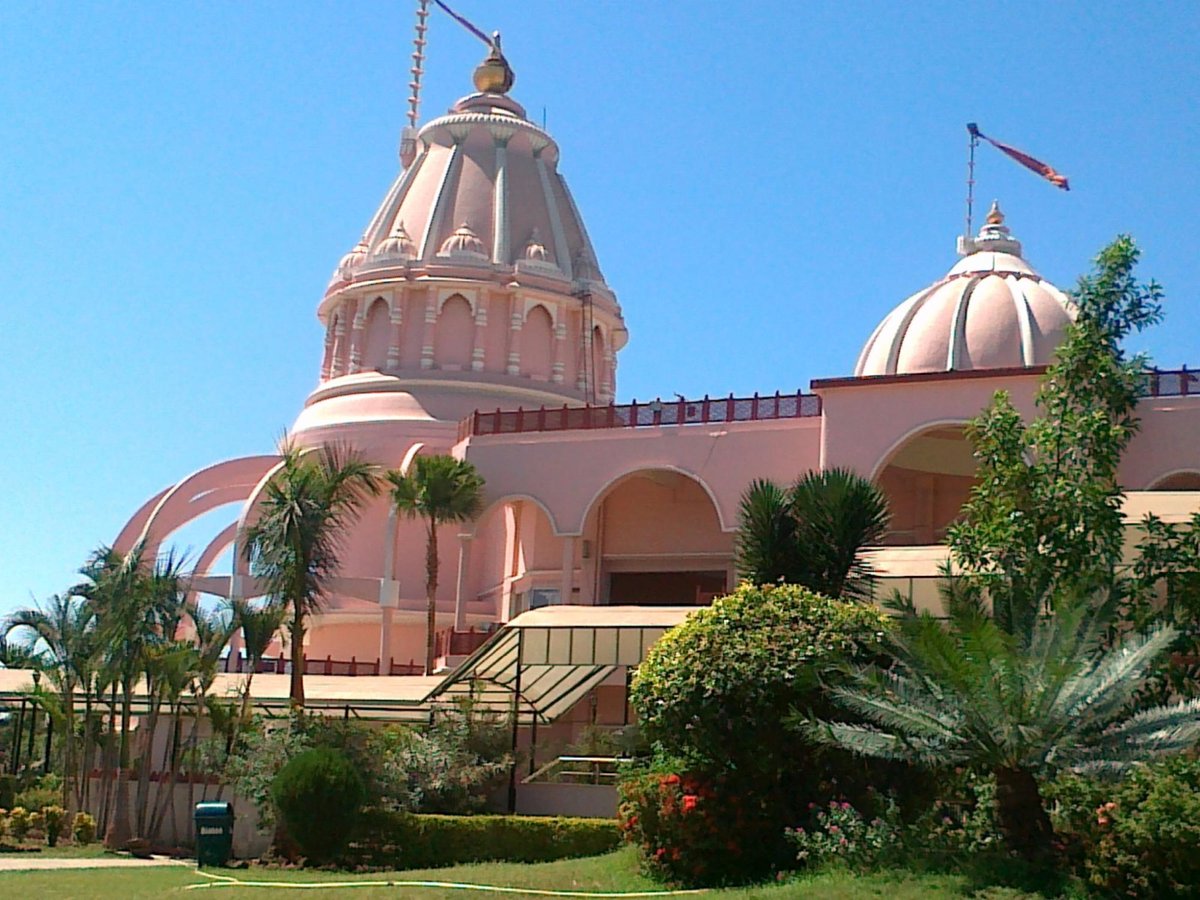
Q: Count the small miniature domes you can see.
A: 5